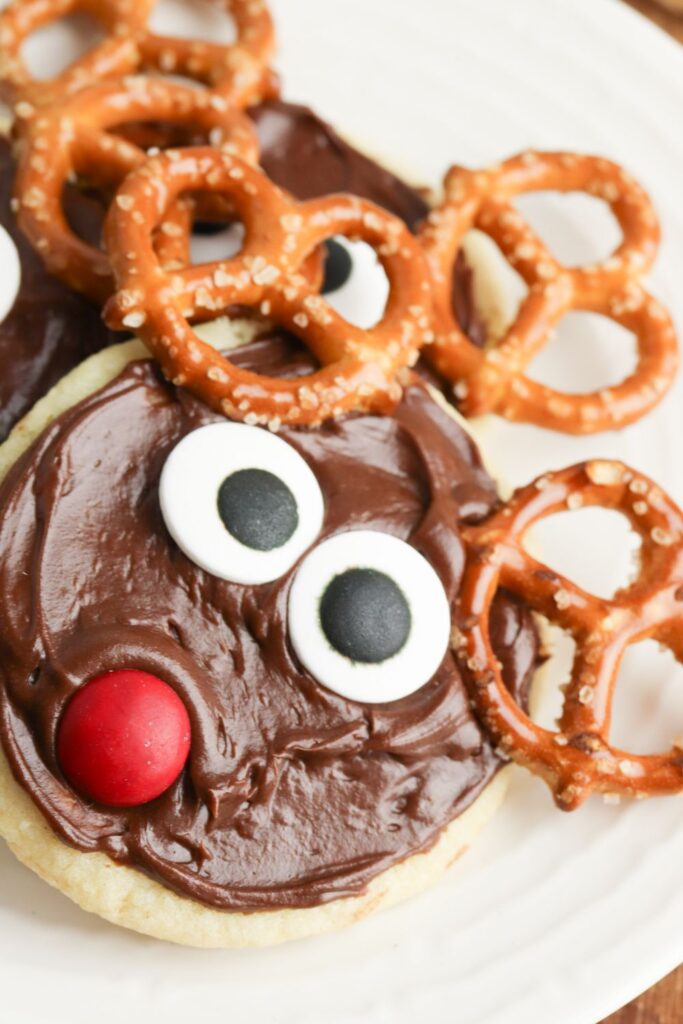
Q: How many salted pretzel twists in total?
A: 5